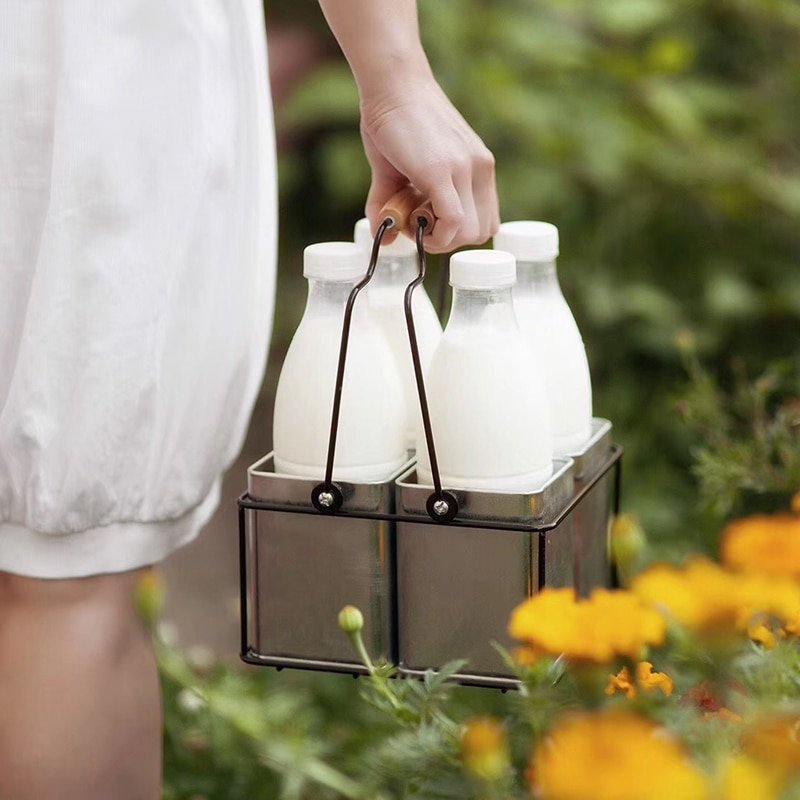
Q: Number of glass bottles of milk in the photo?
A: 4